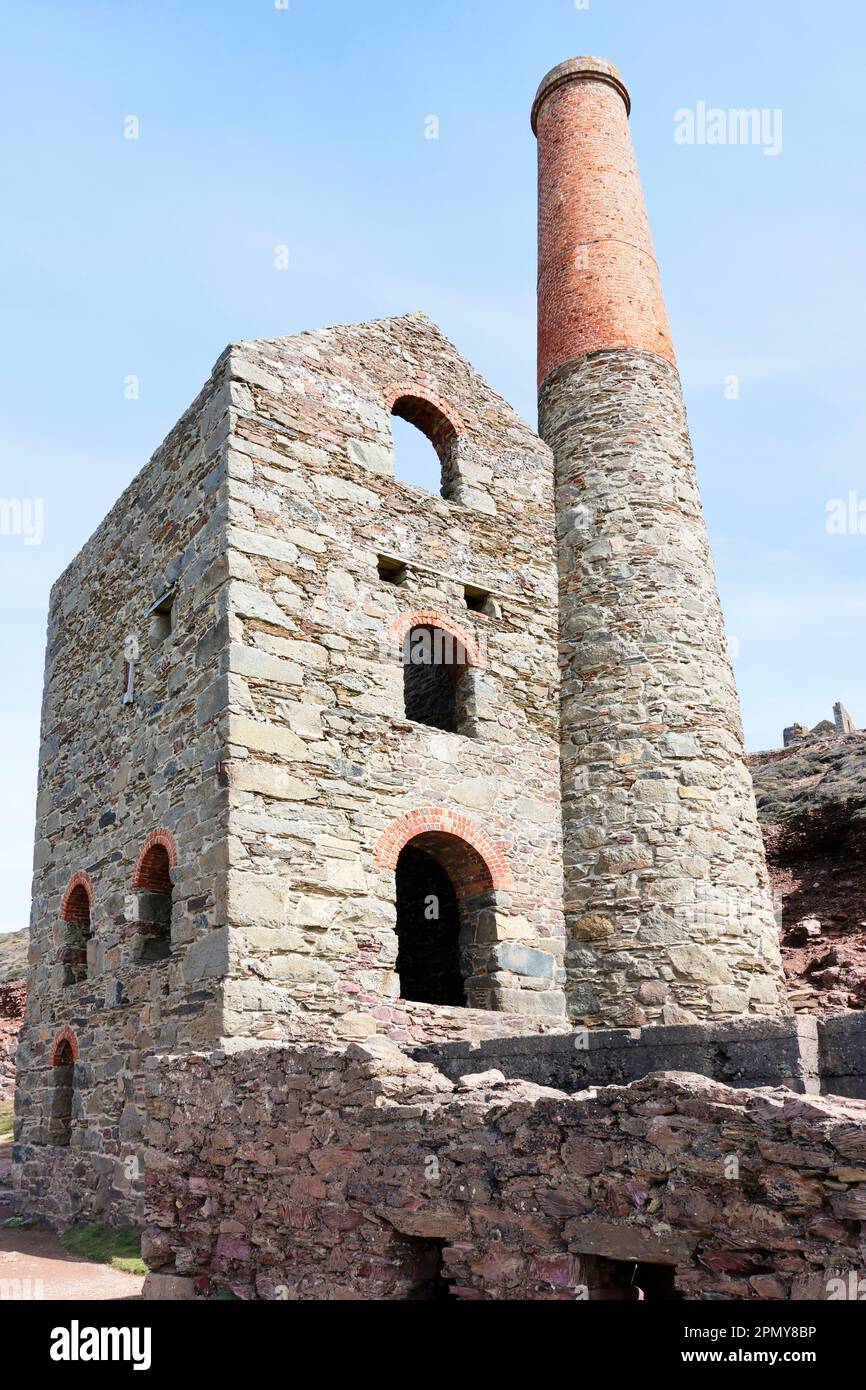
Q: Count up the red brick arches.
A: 6